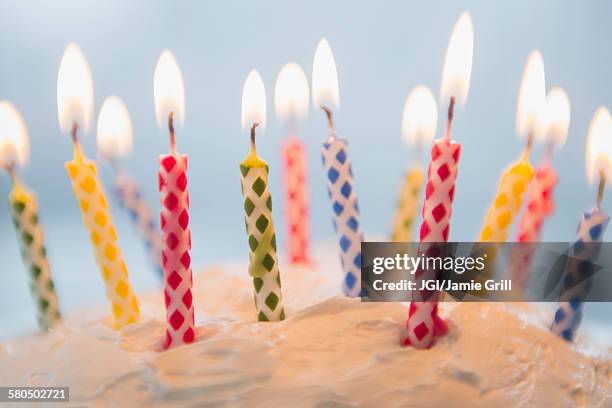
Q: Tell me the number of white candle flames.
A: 12